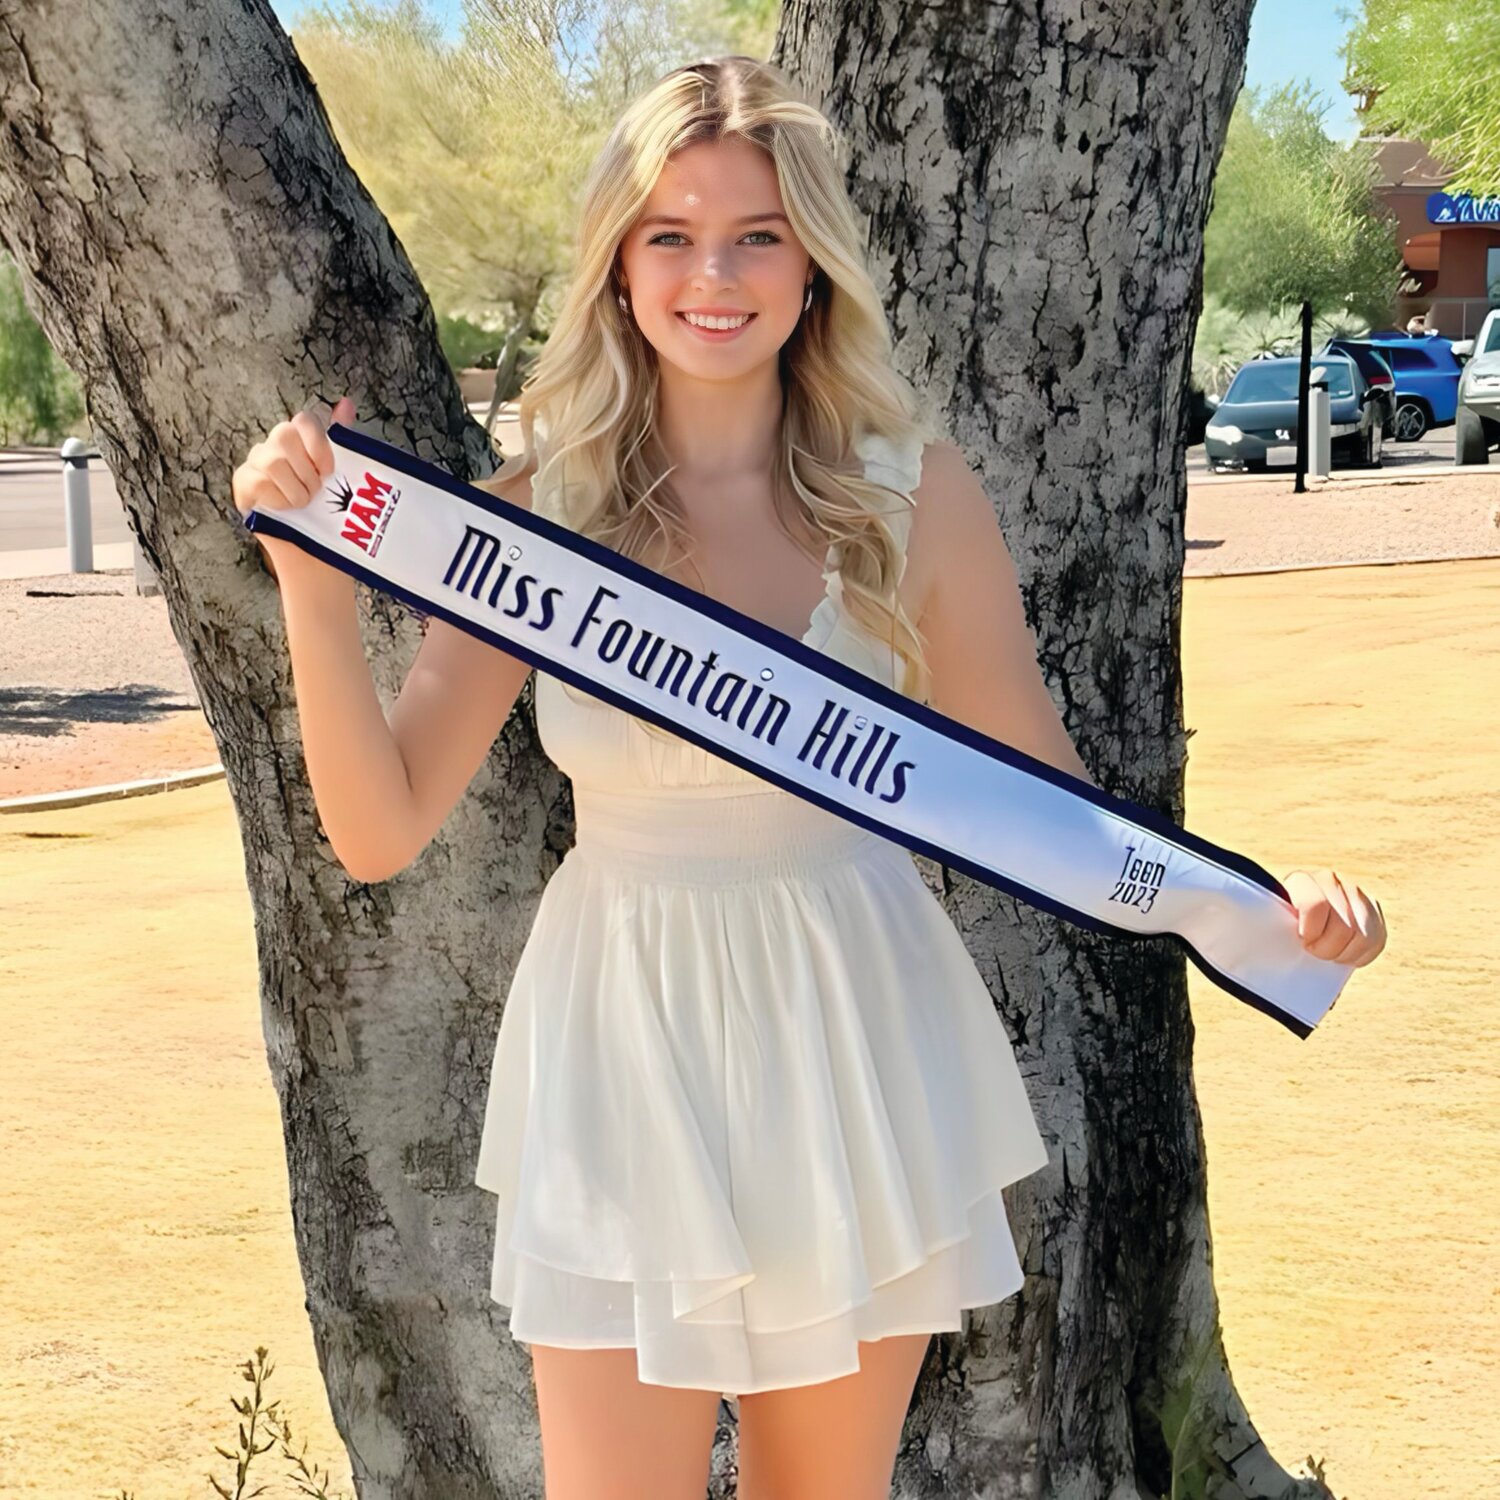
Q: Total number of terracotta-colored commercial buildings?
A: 1